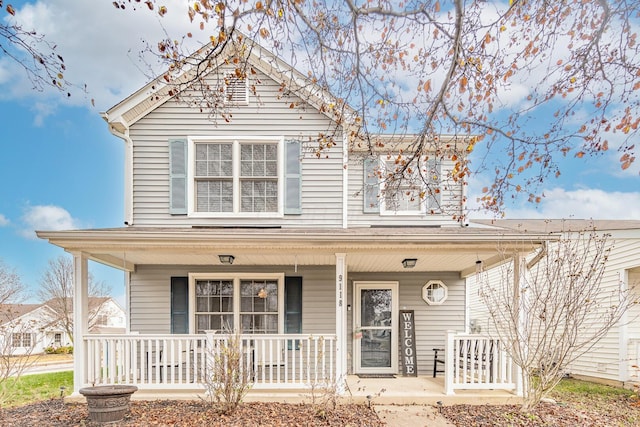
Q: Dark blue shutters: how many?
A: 2